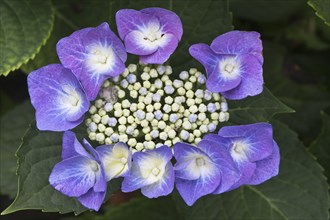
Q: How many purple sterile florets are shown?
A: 9